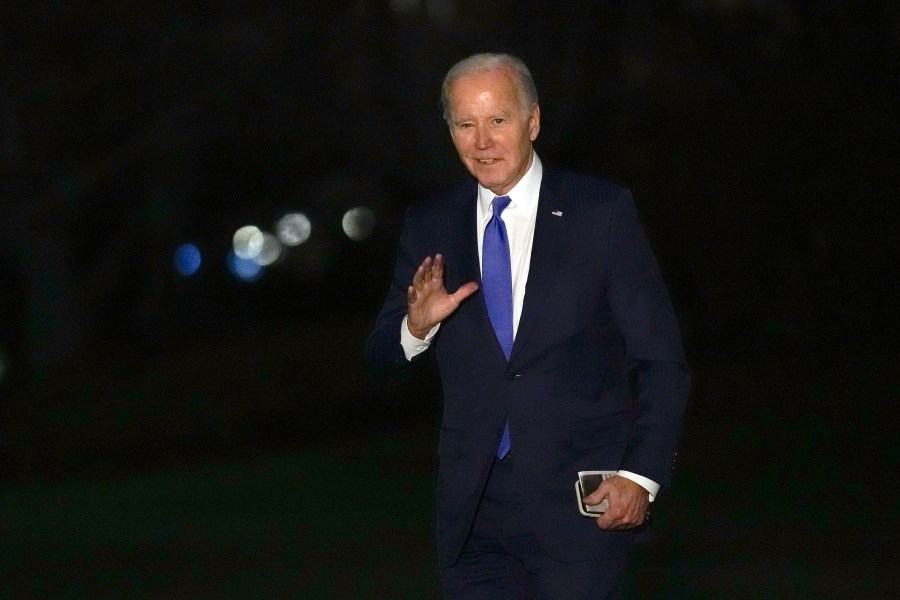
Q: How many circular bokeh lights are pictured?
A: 6